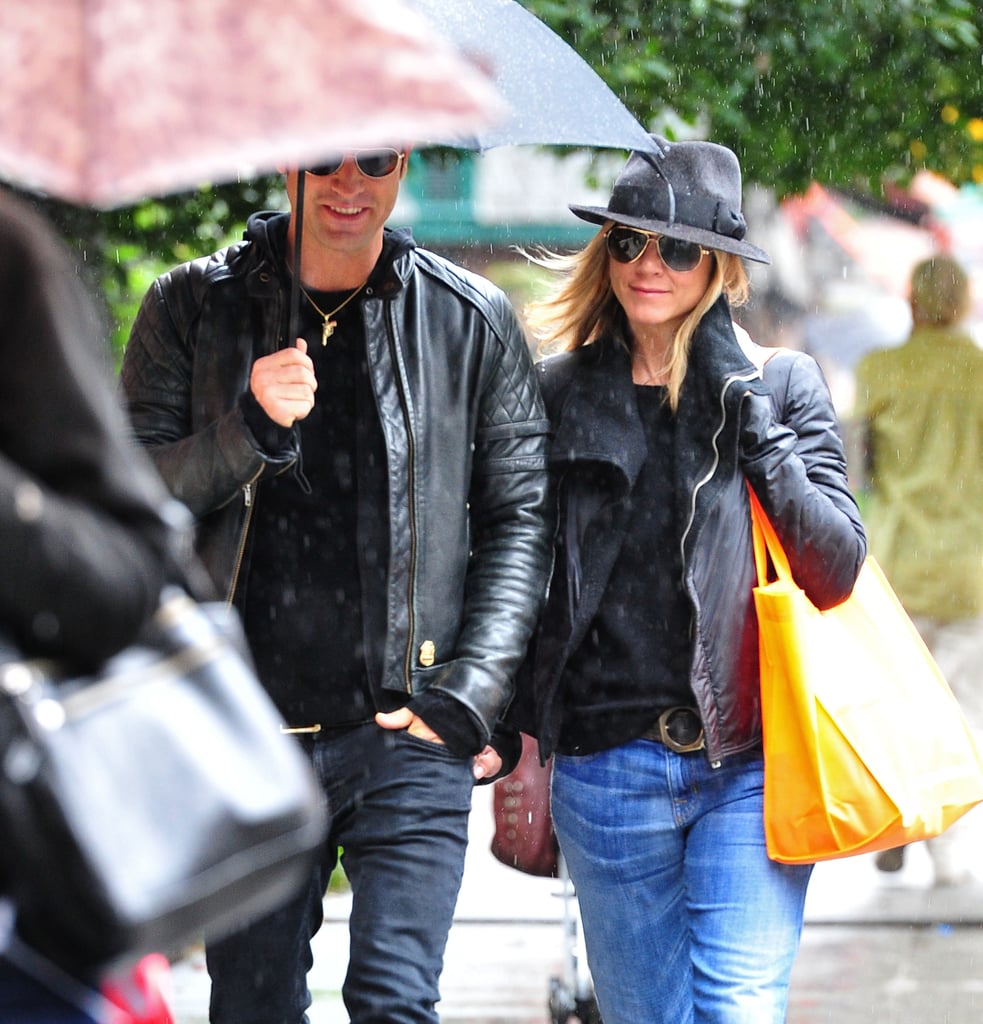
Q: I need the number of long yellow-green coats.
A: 1